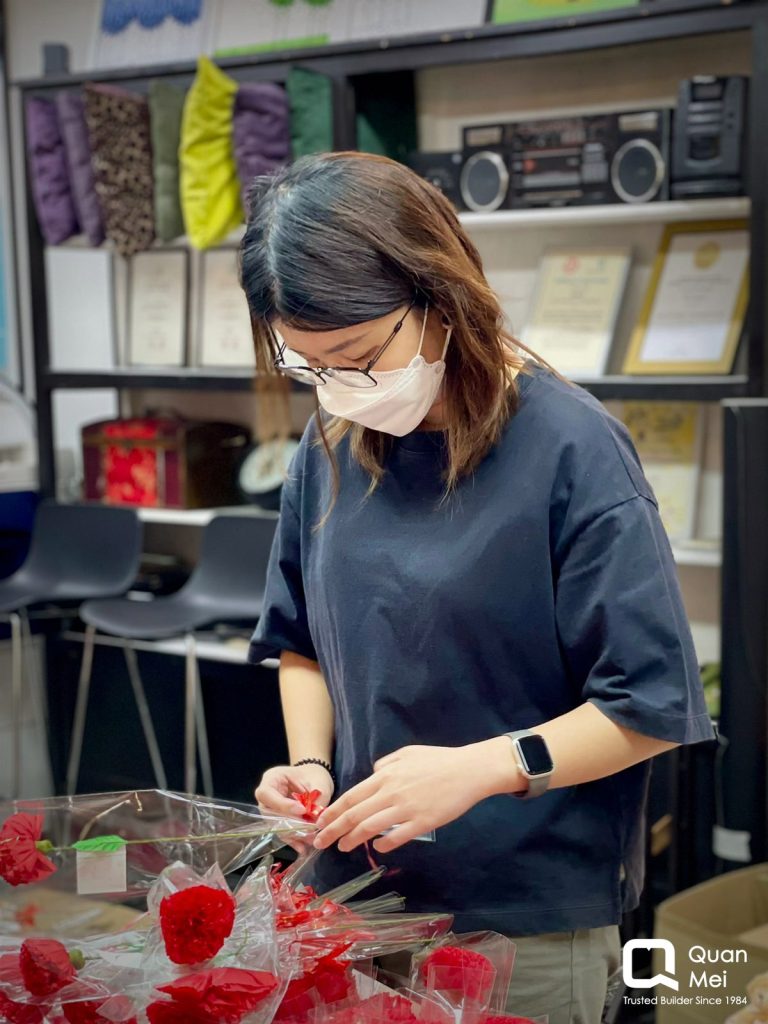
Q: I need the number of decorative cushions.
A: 7